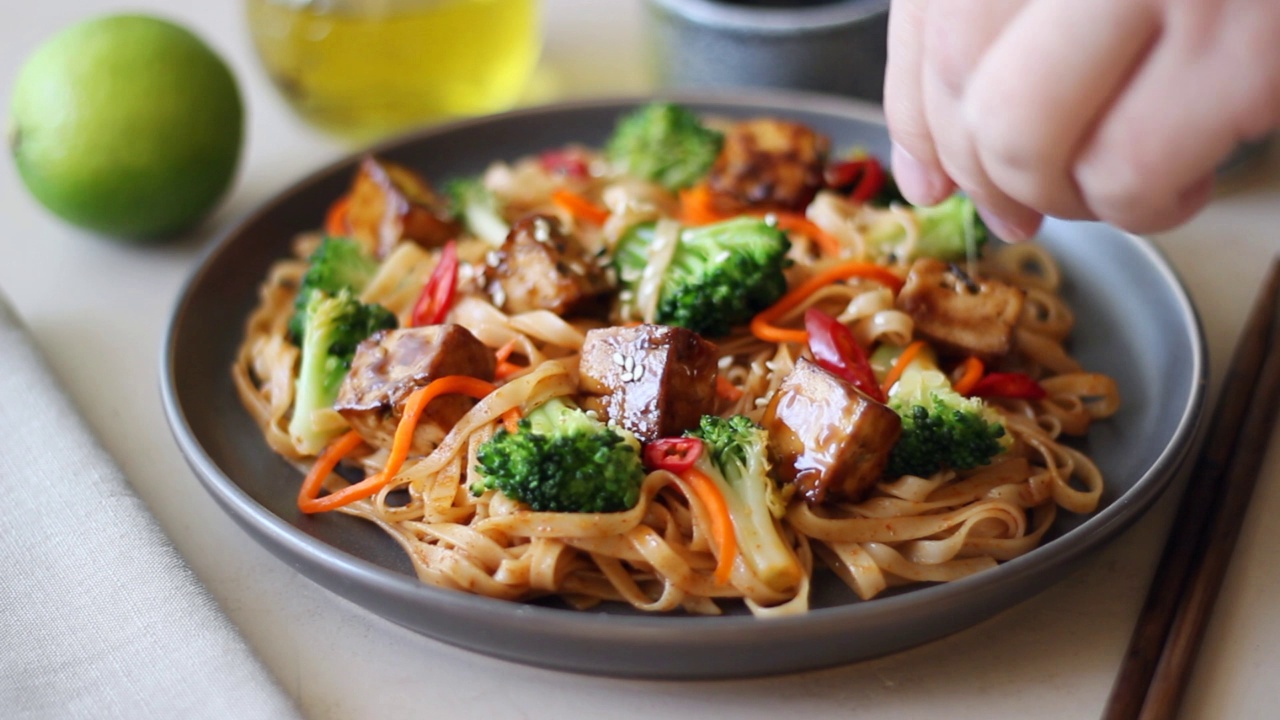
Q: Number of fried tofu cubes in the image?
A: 7